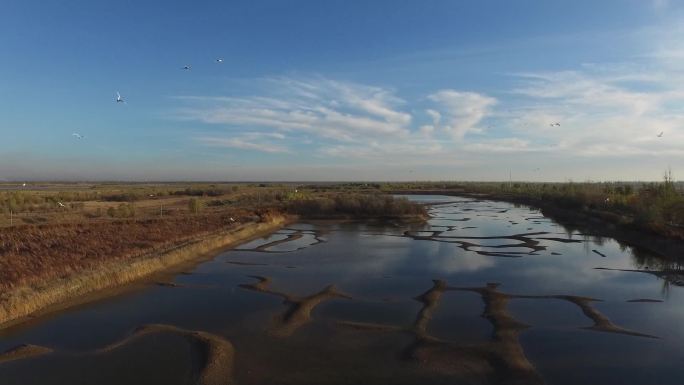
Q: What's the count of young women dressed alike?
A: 0